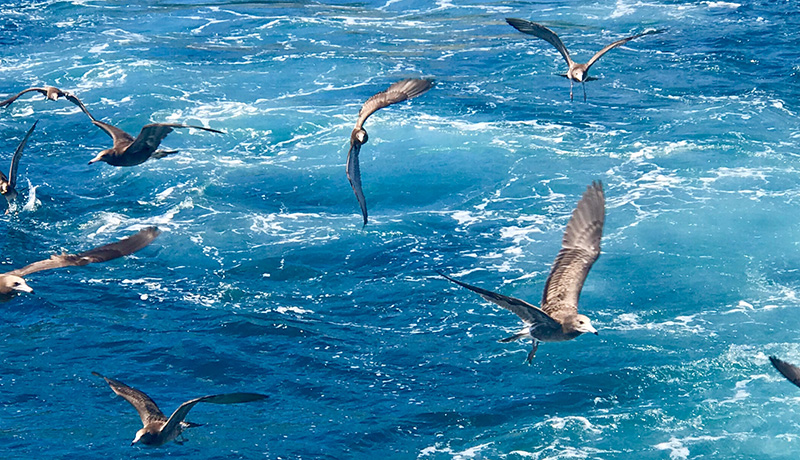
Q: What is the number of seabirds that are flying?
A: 9